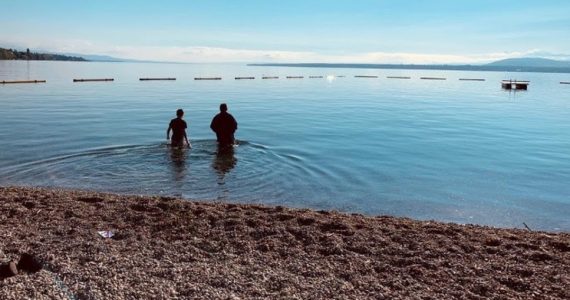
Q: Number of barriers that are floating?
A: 14